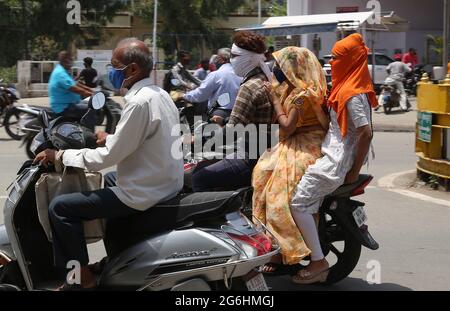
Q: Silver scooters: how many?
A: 1